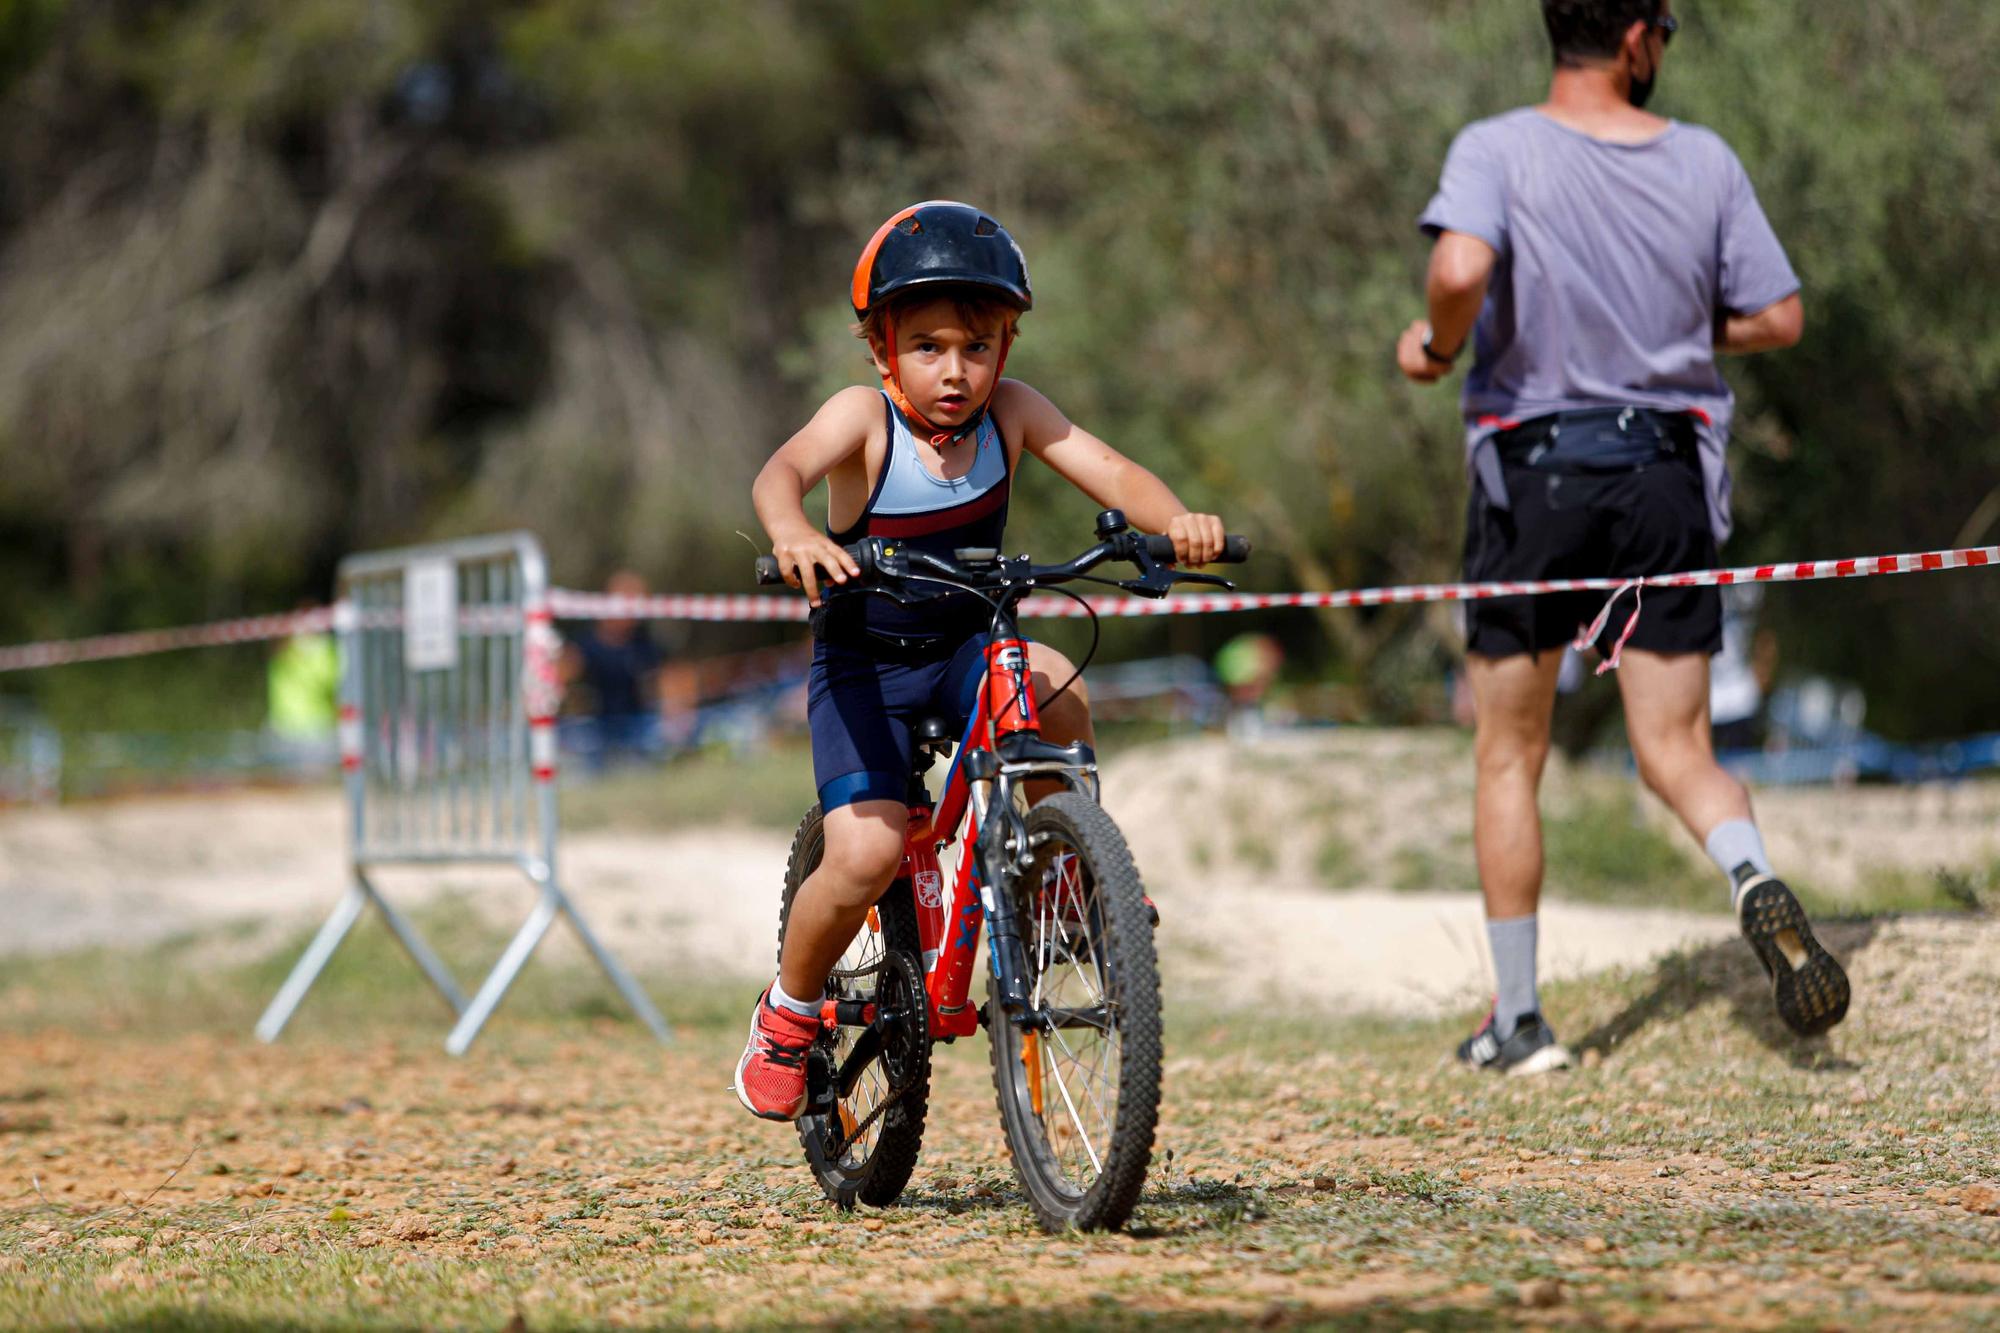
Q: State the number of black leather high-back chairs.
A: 0